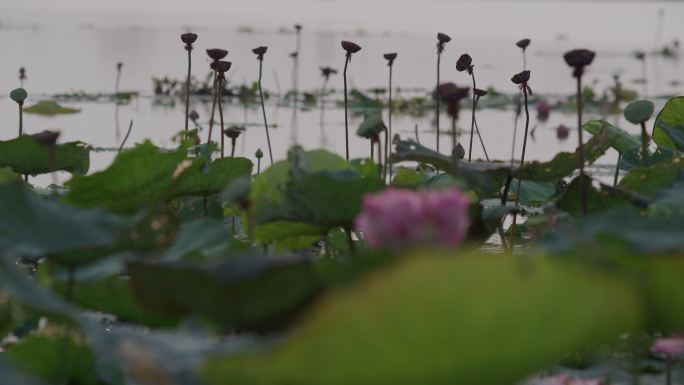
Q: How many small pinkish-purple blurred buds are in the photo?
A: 2